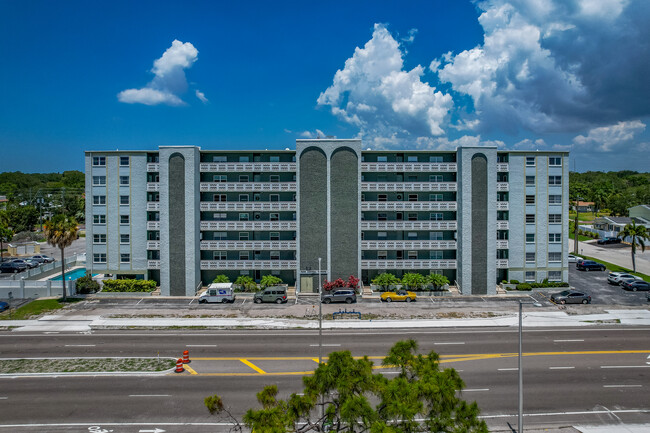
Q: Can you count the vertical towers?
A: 3